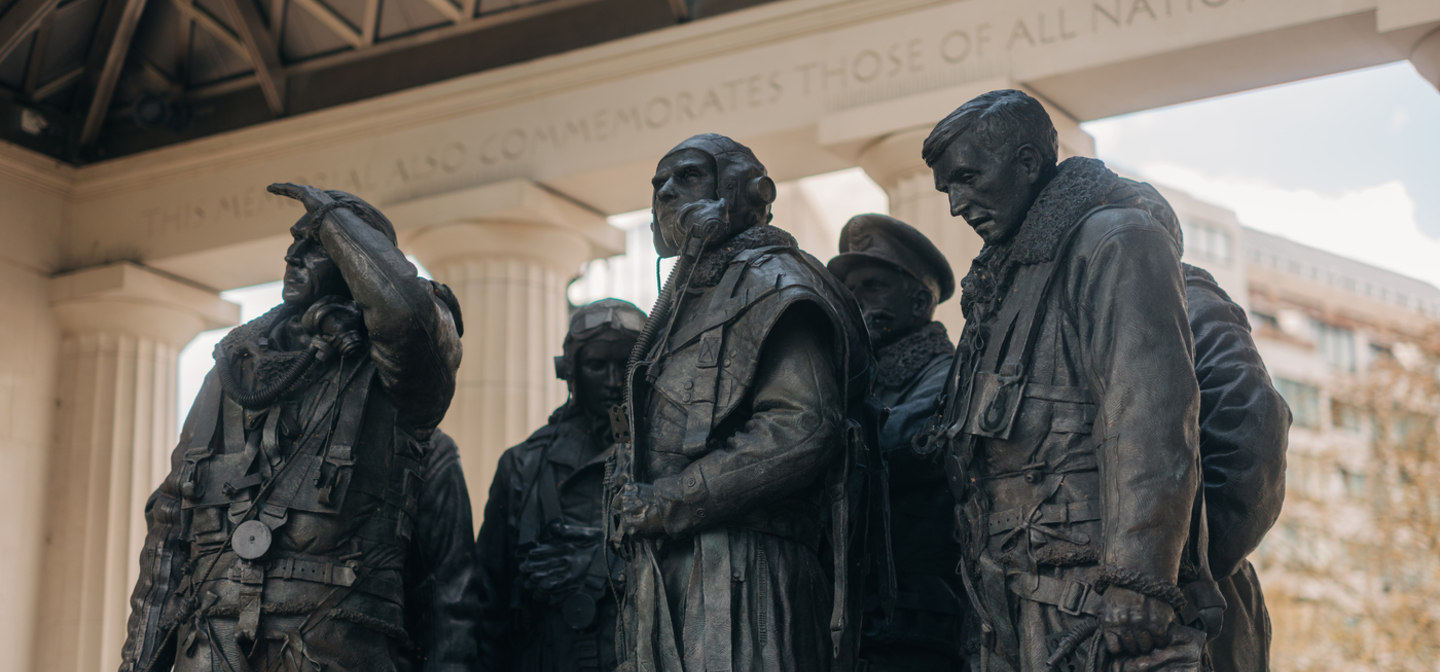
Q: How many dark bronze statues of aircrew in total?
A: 7